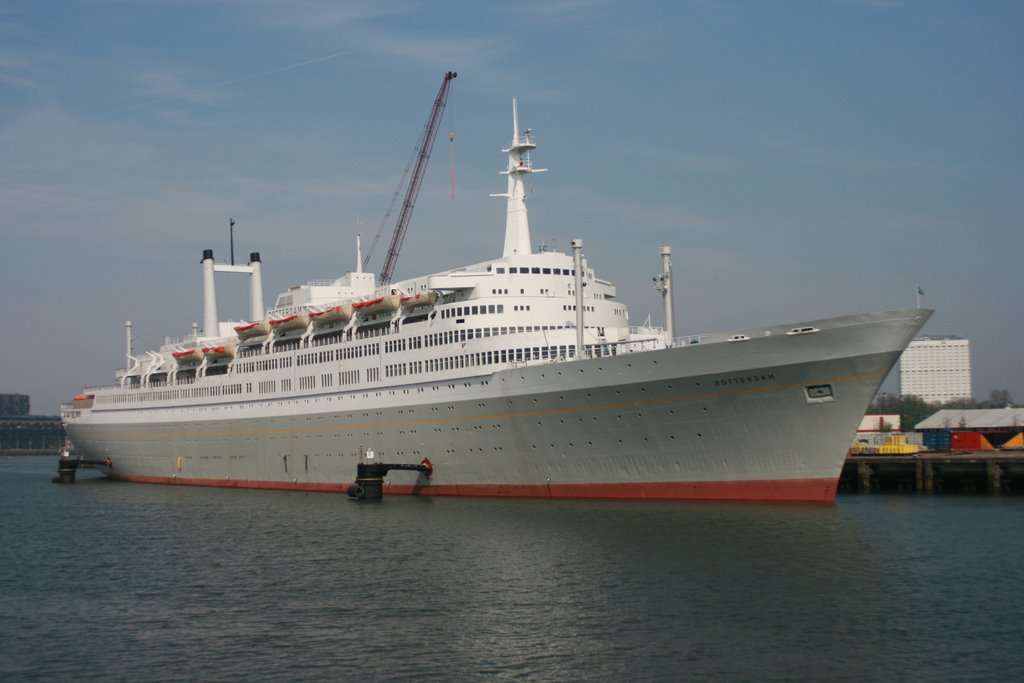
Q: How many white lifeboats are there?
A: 7